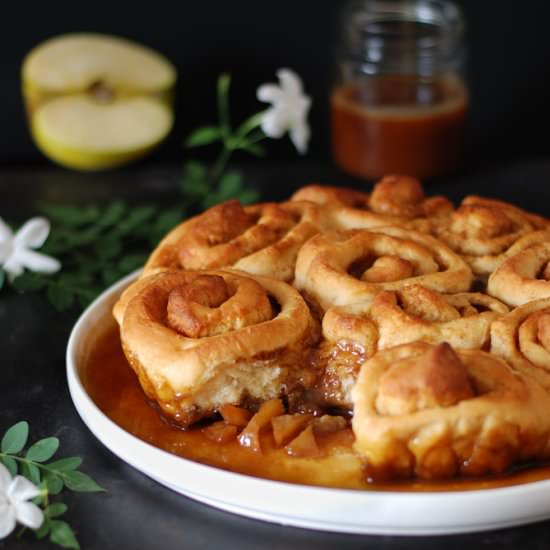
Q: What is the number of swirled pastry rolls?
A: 9